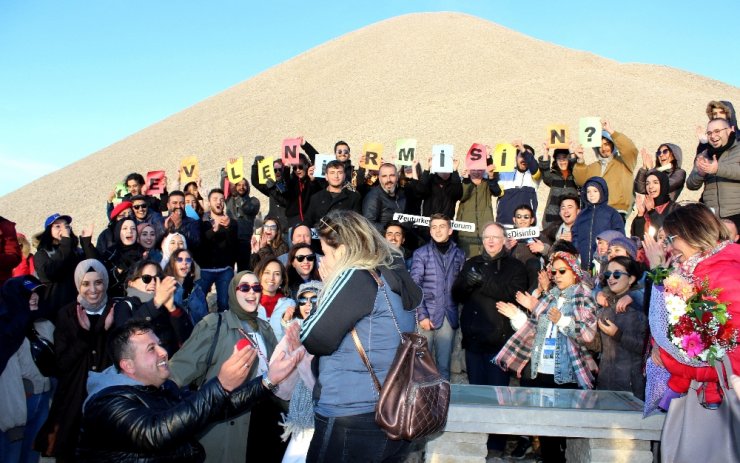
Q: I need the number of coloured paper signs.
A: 14